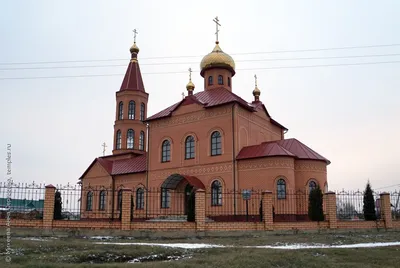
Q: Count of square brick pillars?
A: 6